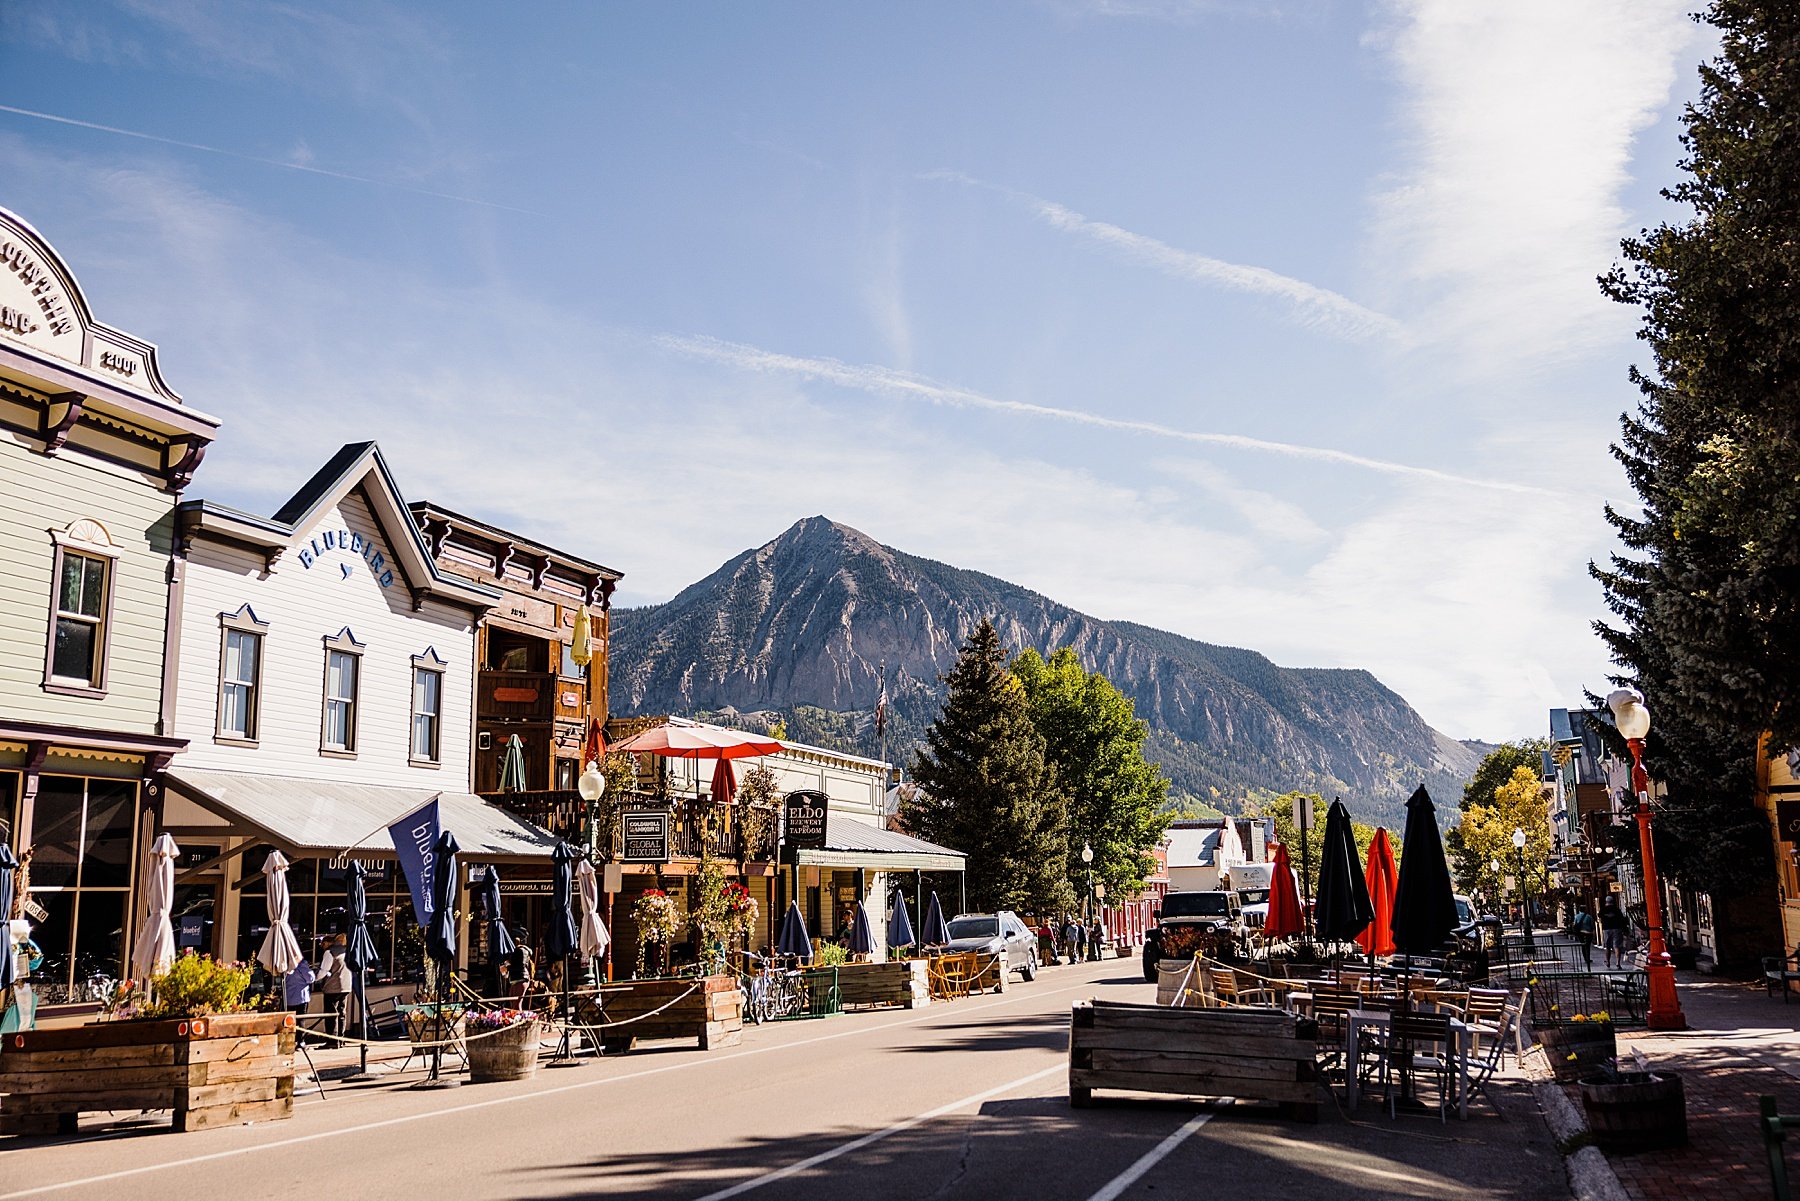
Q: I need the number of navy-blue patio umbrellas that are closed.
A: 9